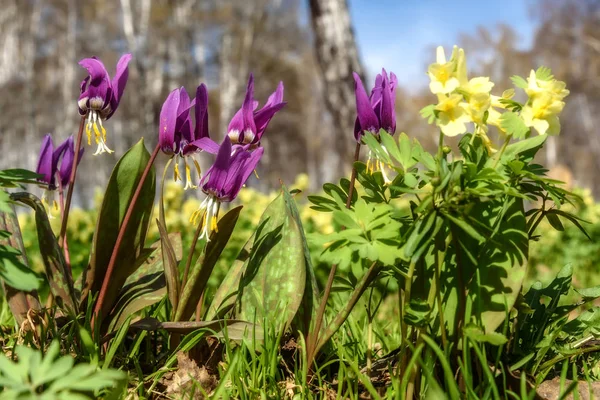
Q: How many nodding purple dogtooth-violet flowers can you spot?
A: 6